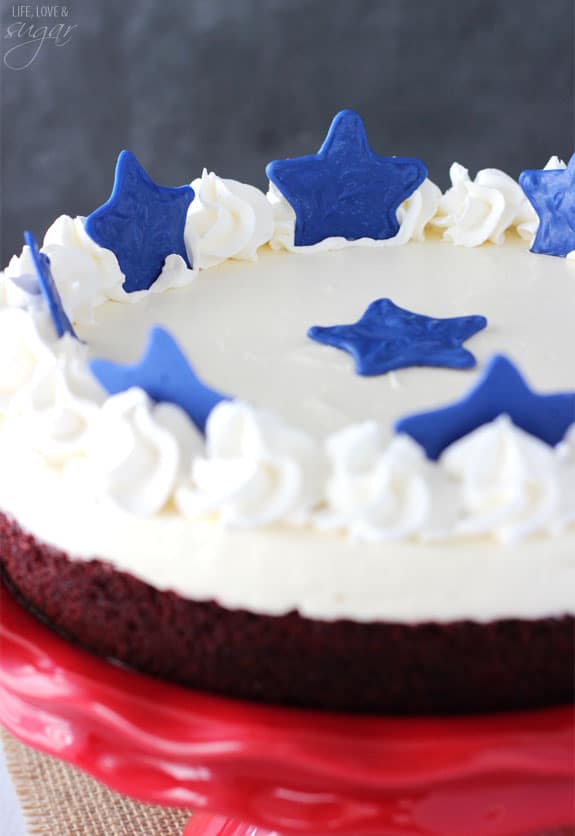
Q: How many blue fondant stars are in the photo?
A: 7